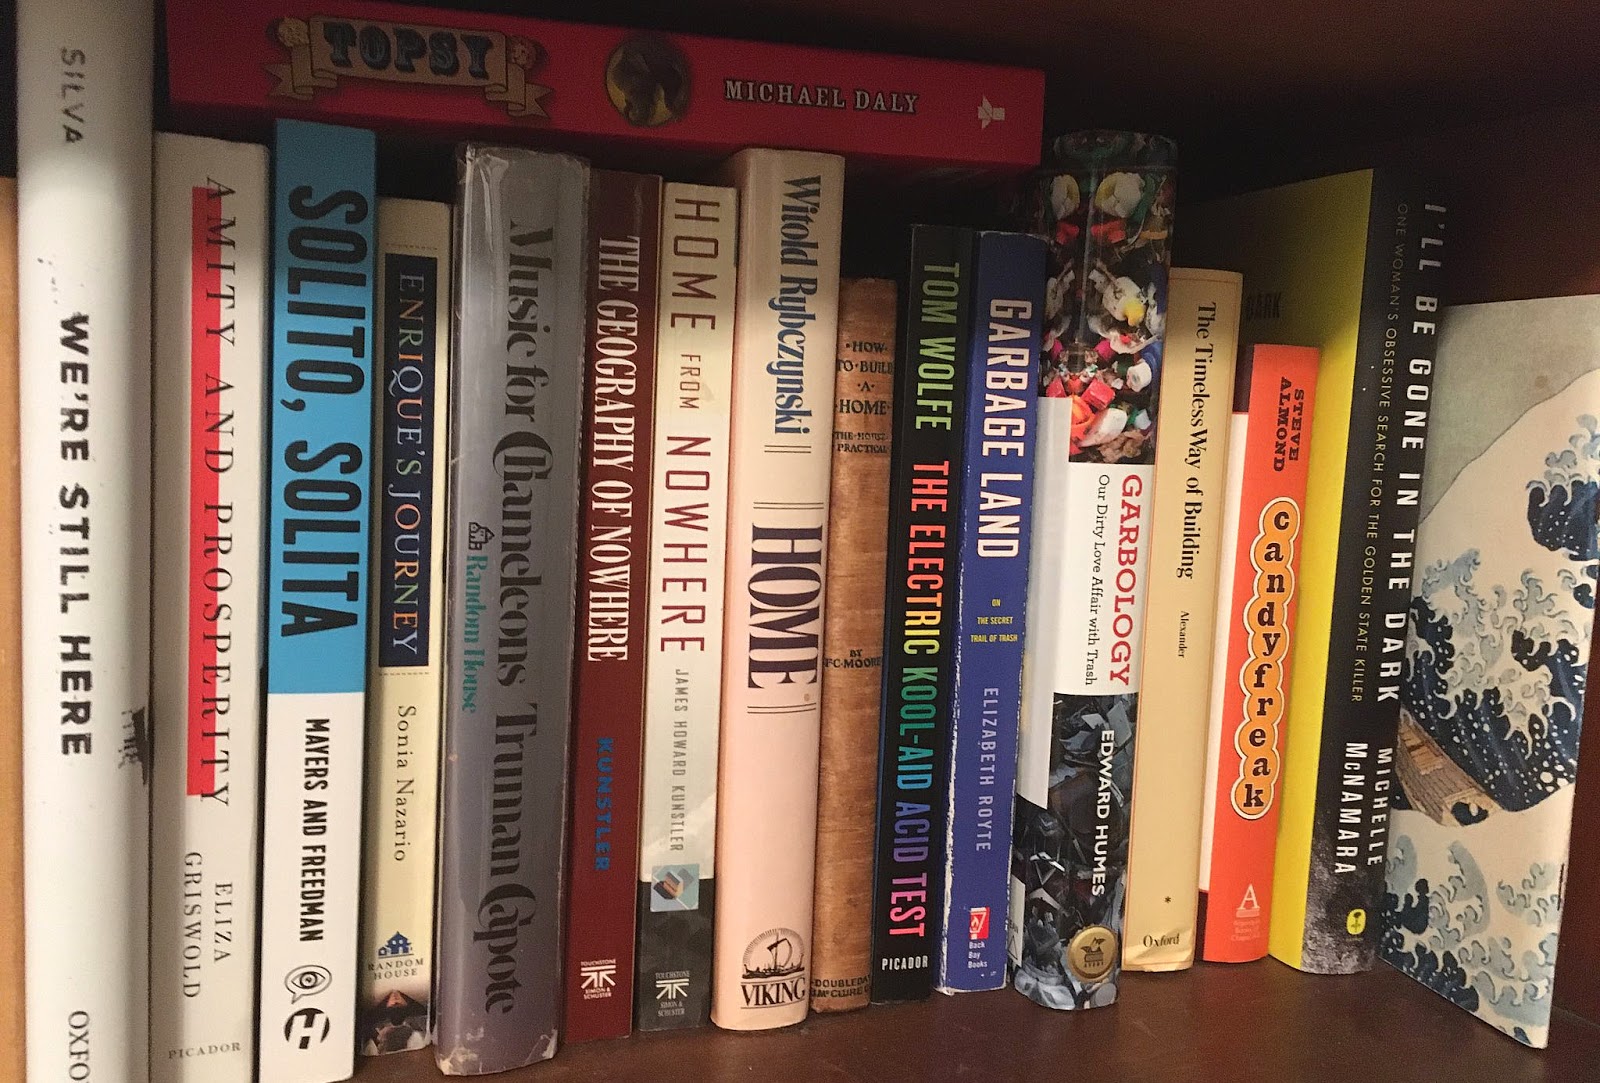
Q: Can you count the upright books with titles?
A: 15